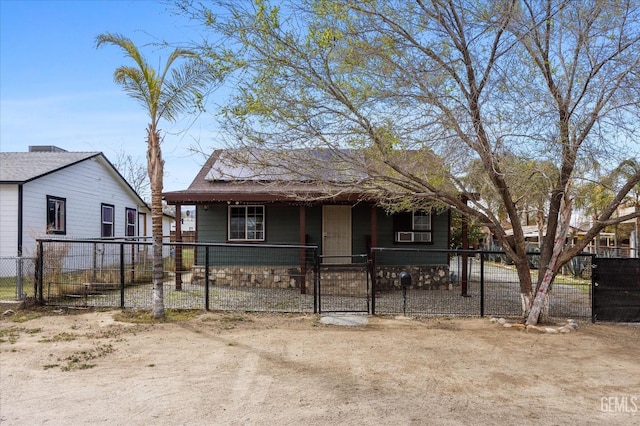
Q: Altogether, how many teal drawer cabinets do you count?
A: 0